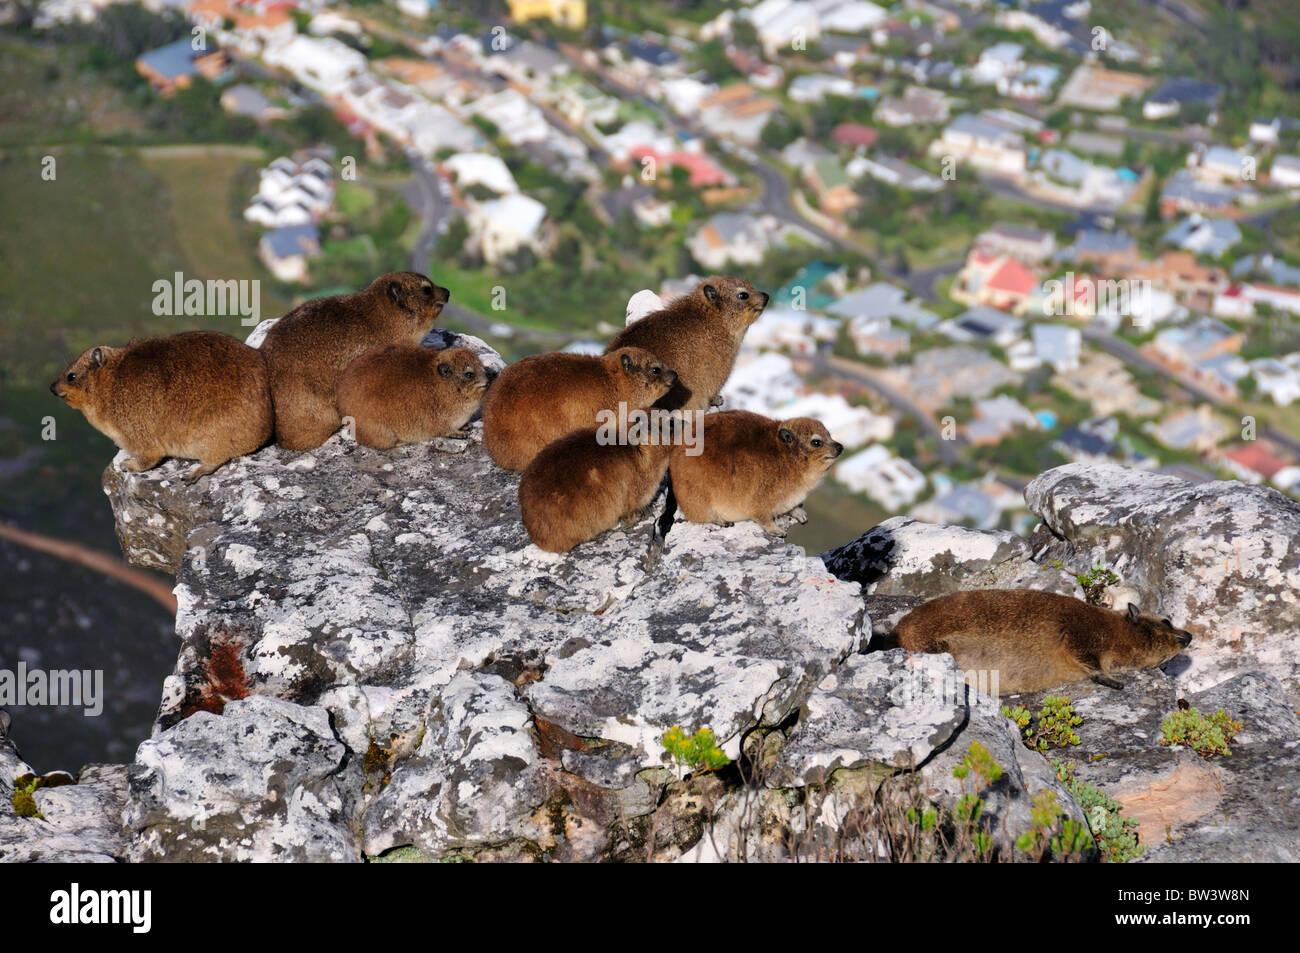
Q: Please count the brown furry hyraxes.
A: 8